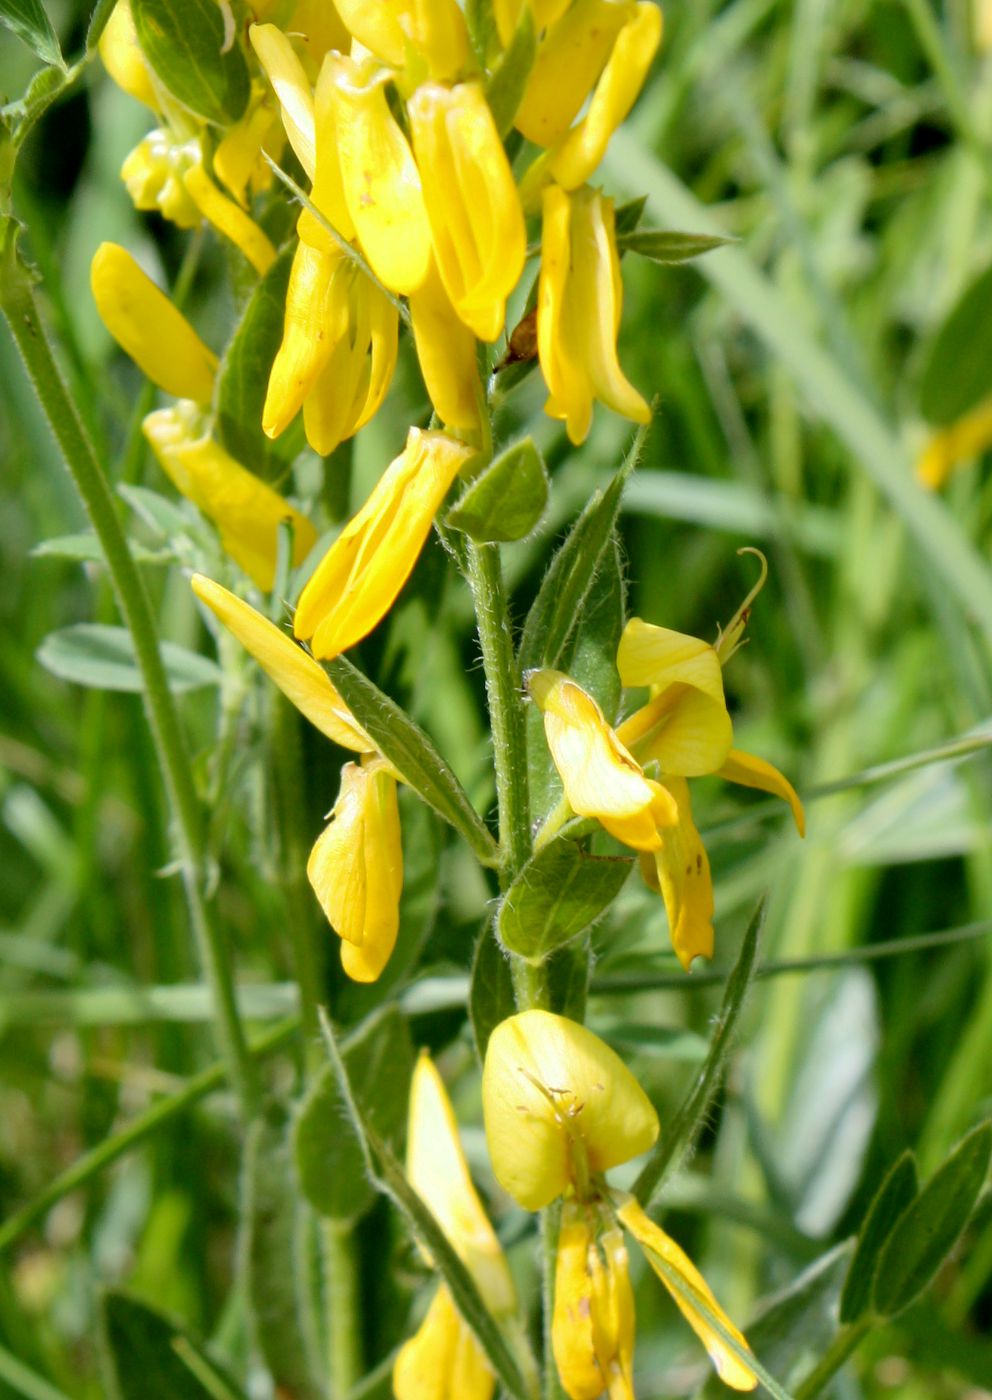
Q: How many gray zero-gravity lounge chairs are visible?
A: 0